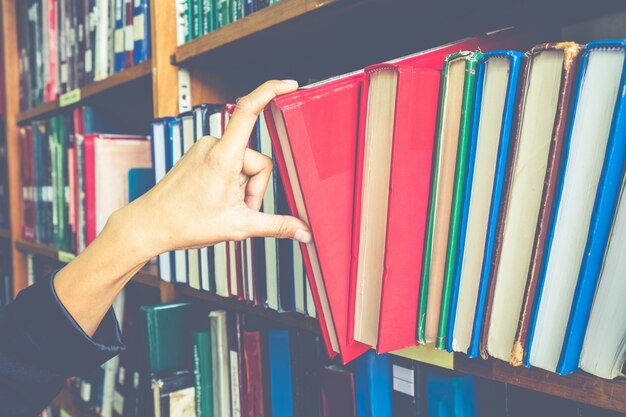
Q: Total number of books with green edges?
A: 1